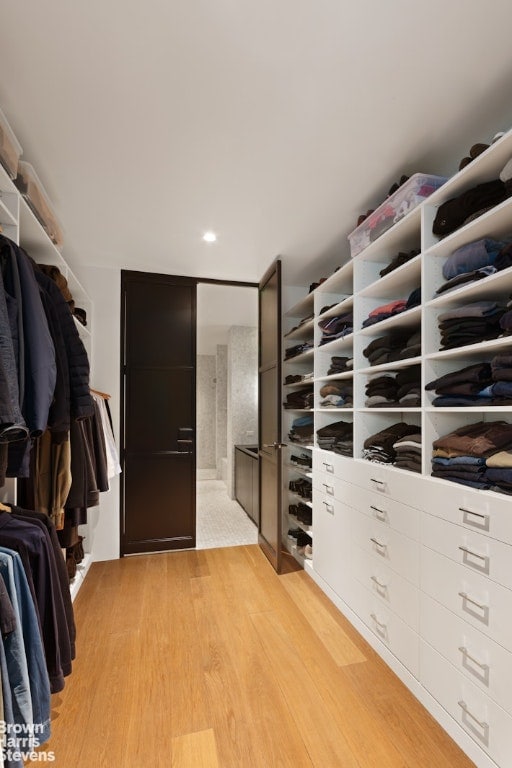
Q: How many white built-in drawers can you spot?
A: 13